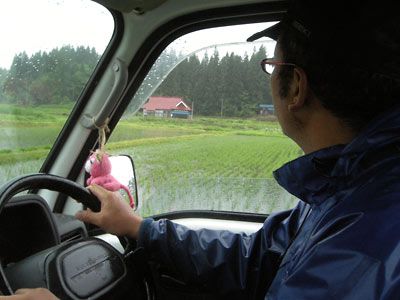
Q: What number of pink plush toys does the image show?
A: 1